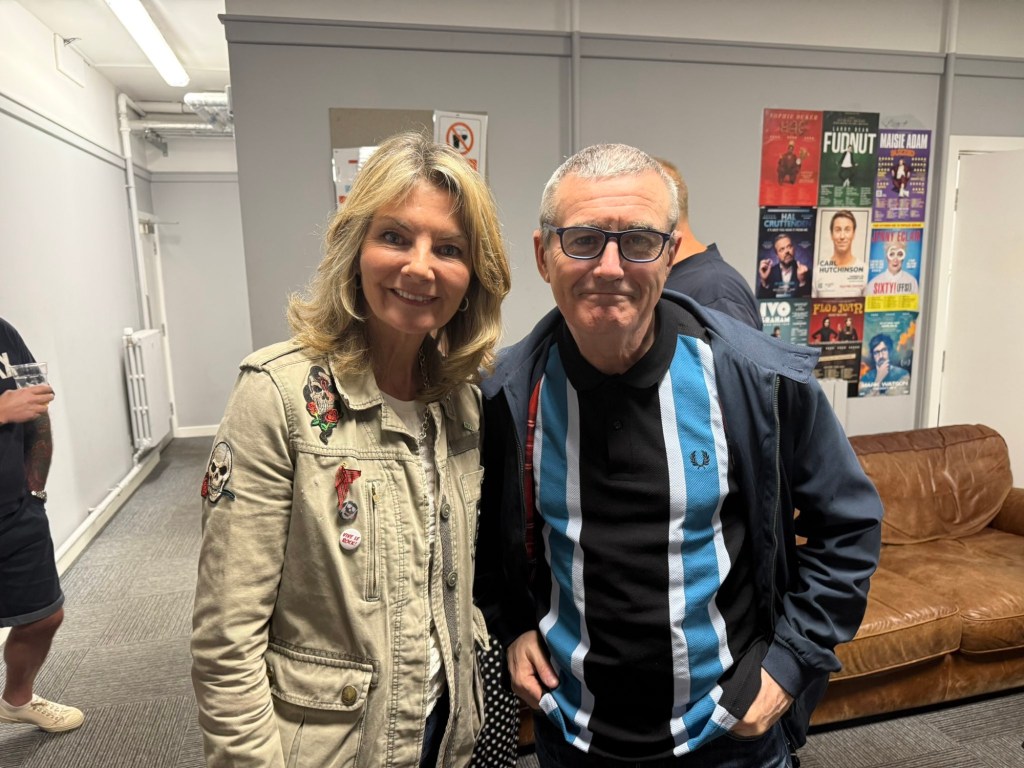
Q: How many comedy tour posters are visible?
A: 9